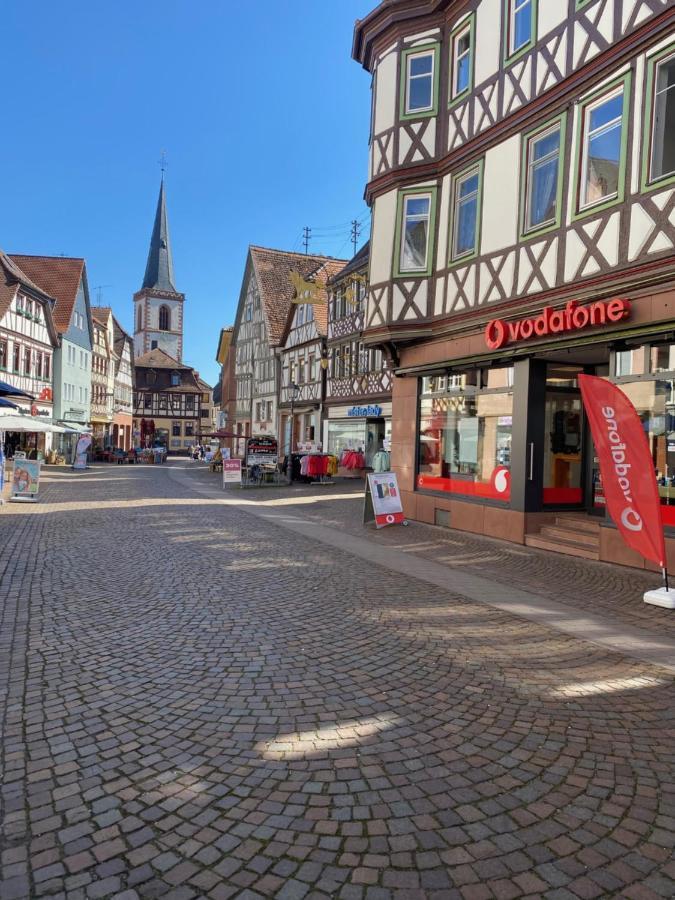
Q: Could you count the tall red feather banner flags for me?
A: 1